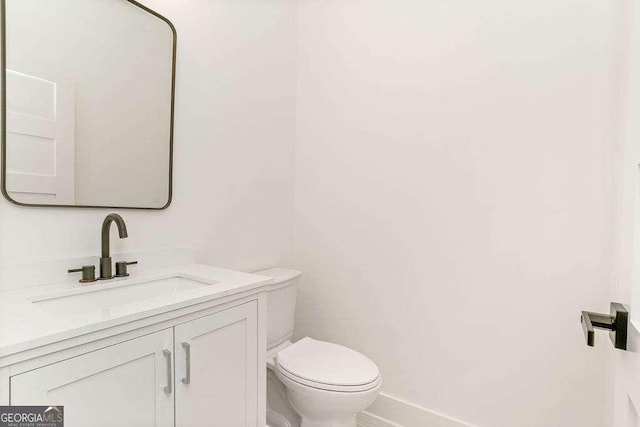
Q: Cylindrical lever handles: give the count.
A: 2